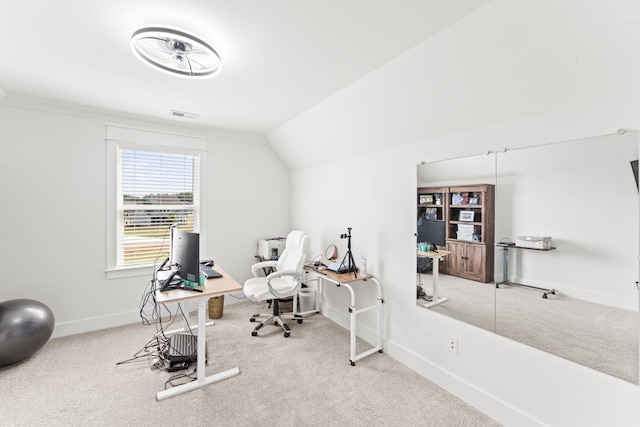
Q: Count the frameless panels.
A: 2